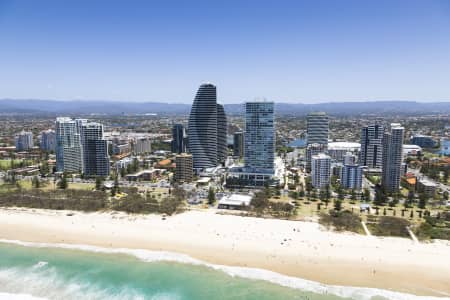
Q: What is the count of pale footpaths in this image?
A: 2